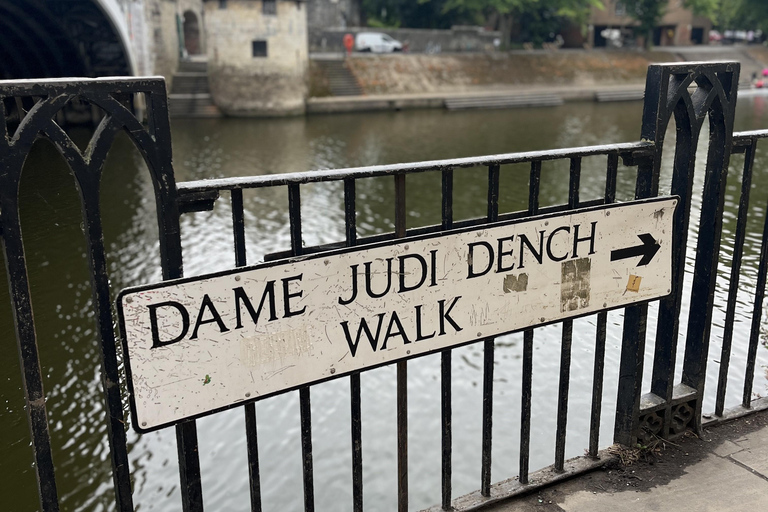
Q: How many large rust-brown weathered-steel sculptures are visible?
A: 0